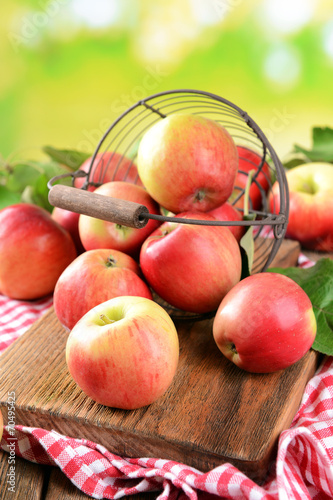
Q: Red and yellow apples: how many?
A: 12